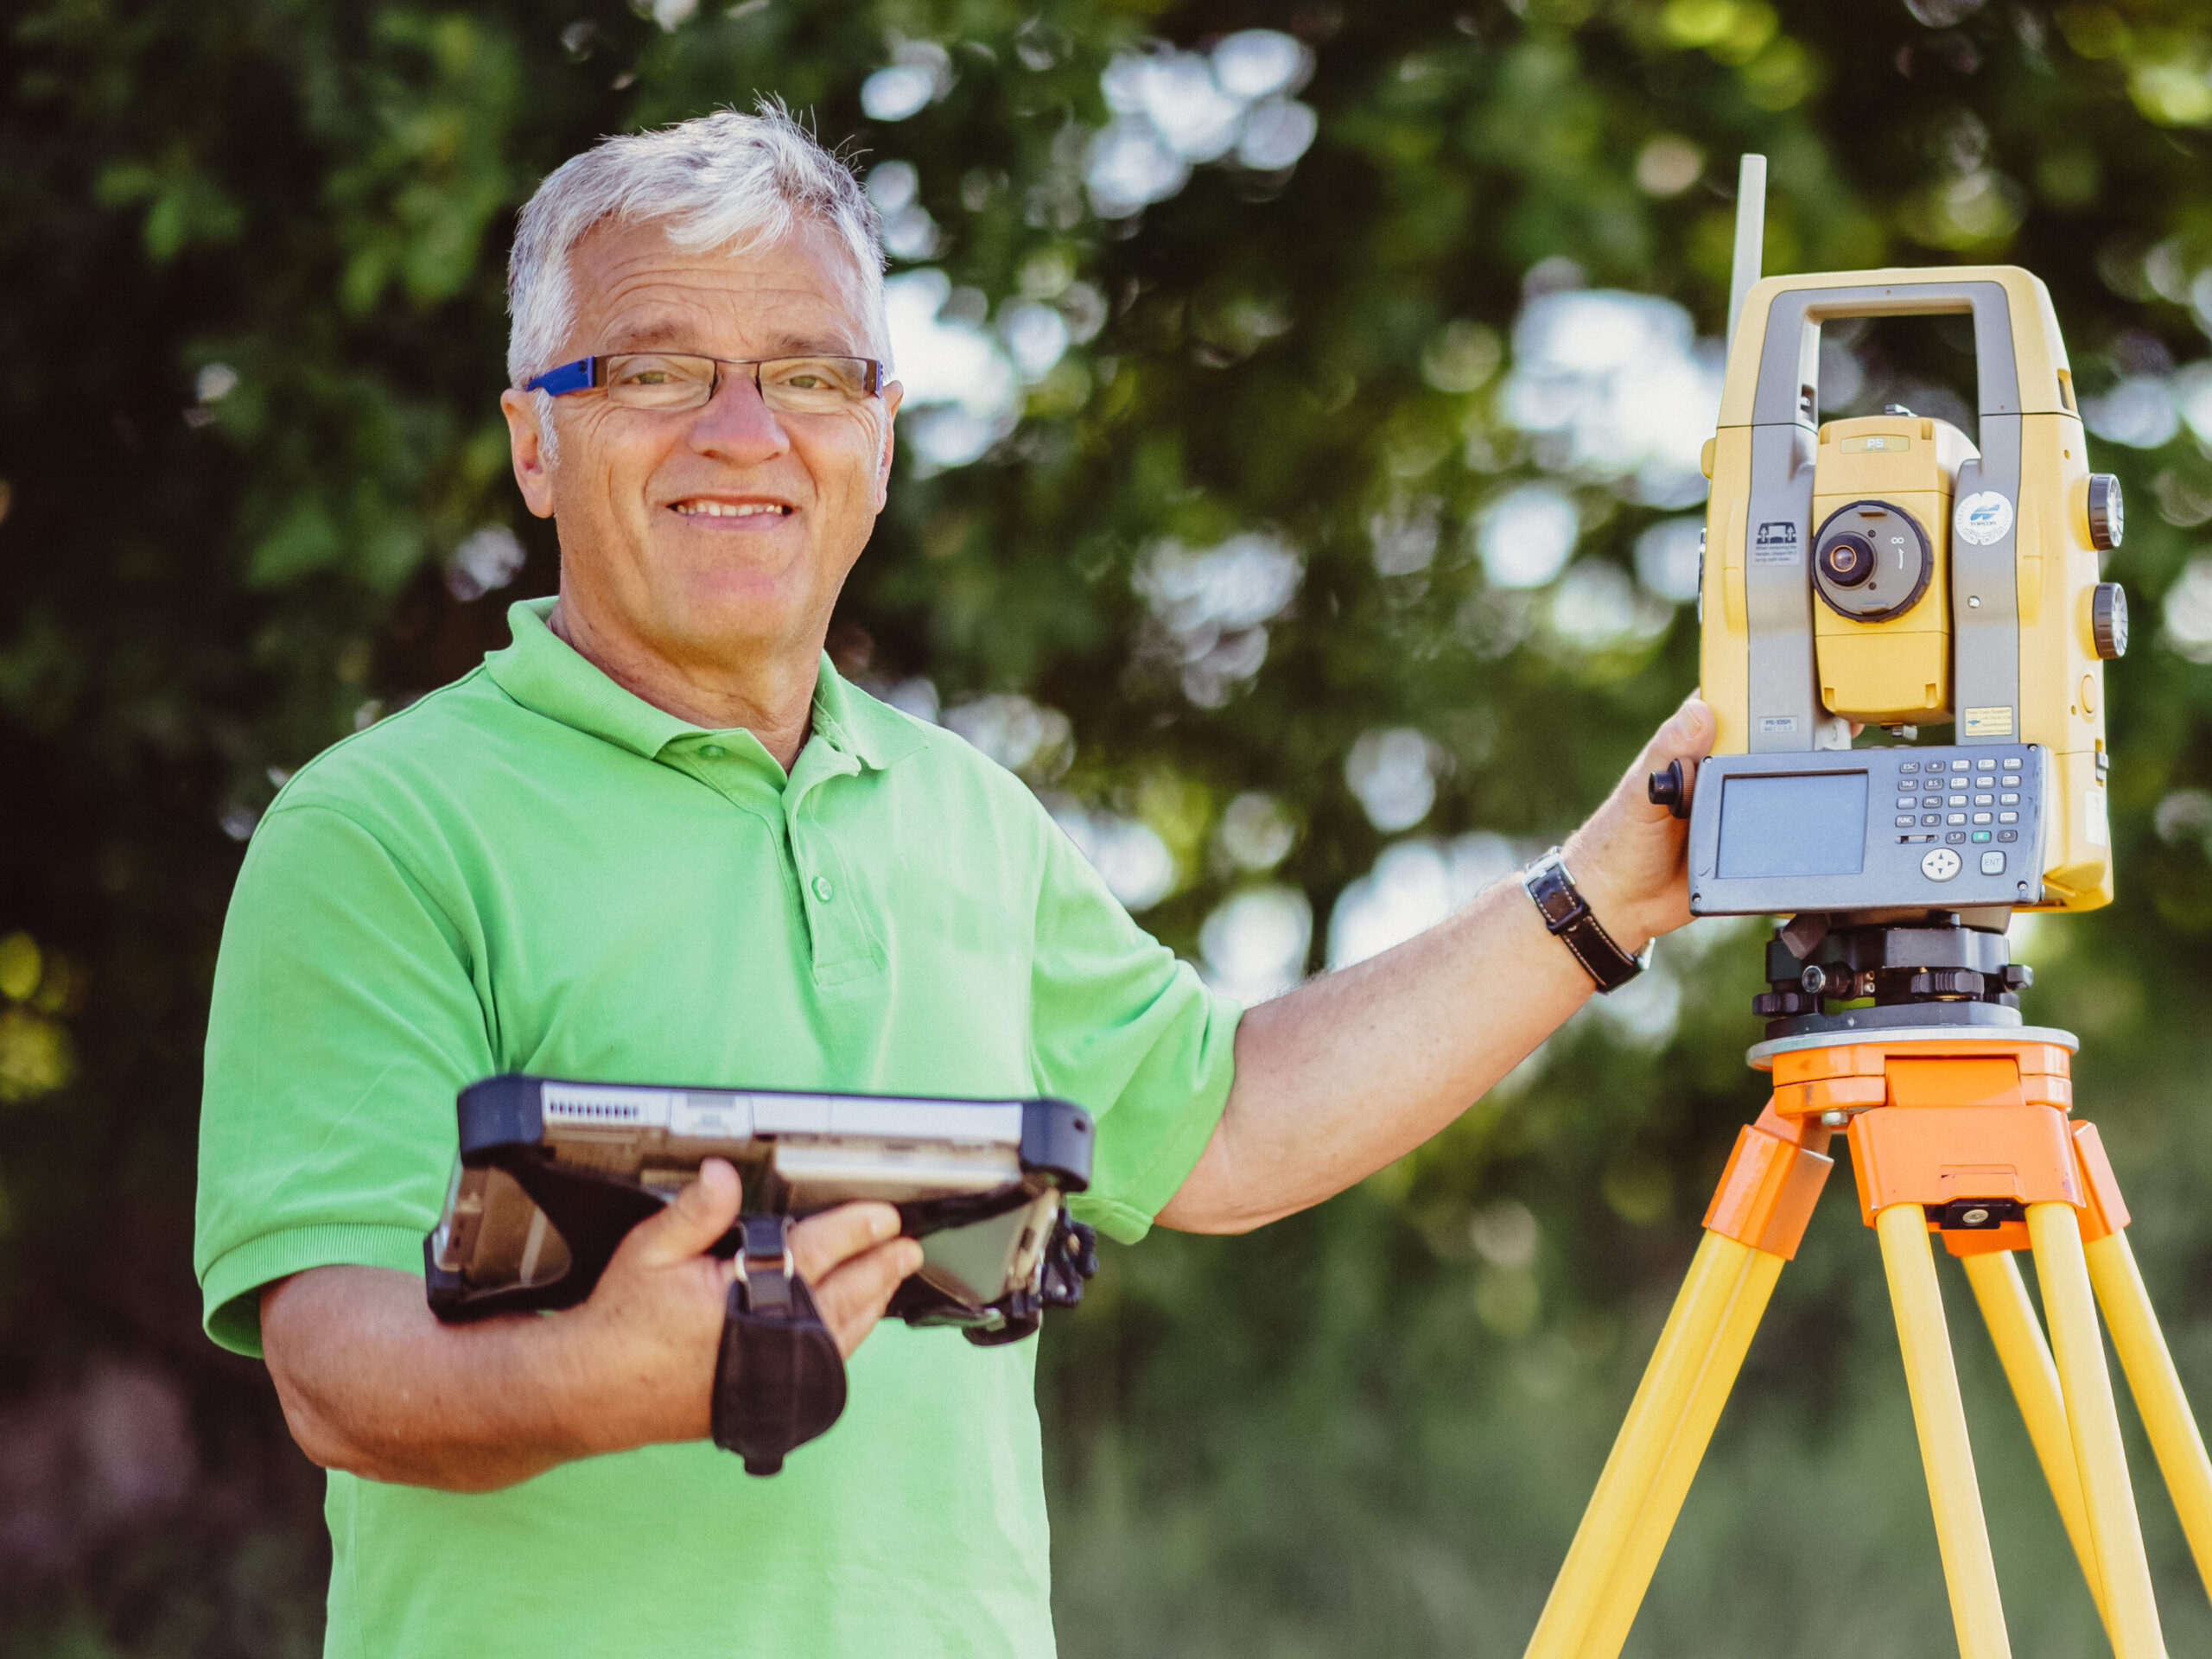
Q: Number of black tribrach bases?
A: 1